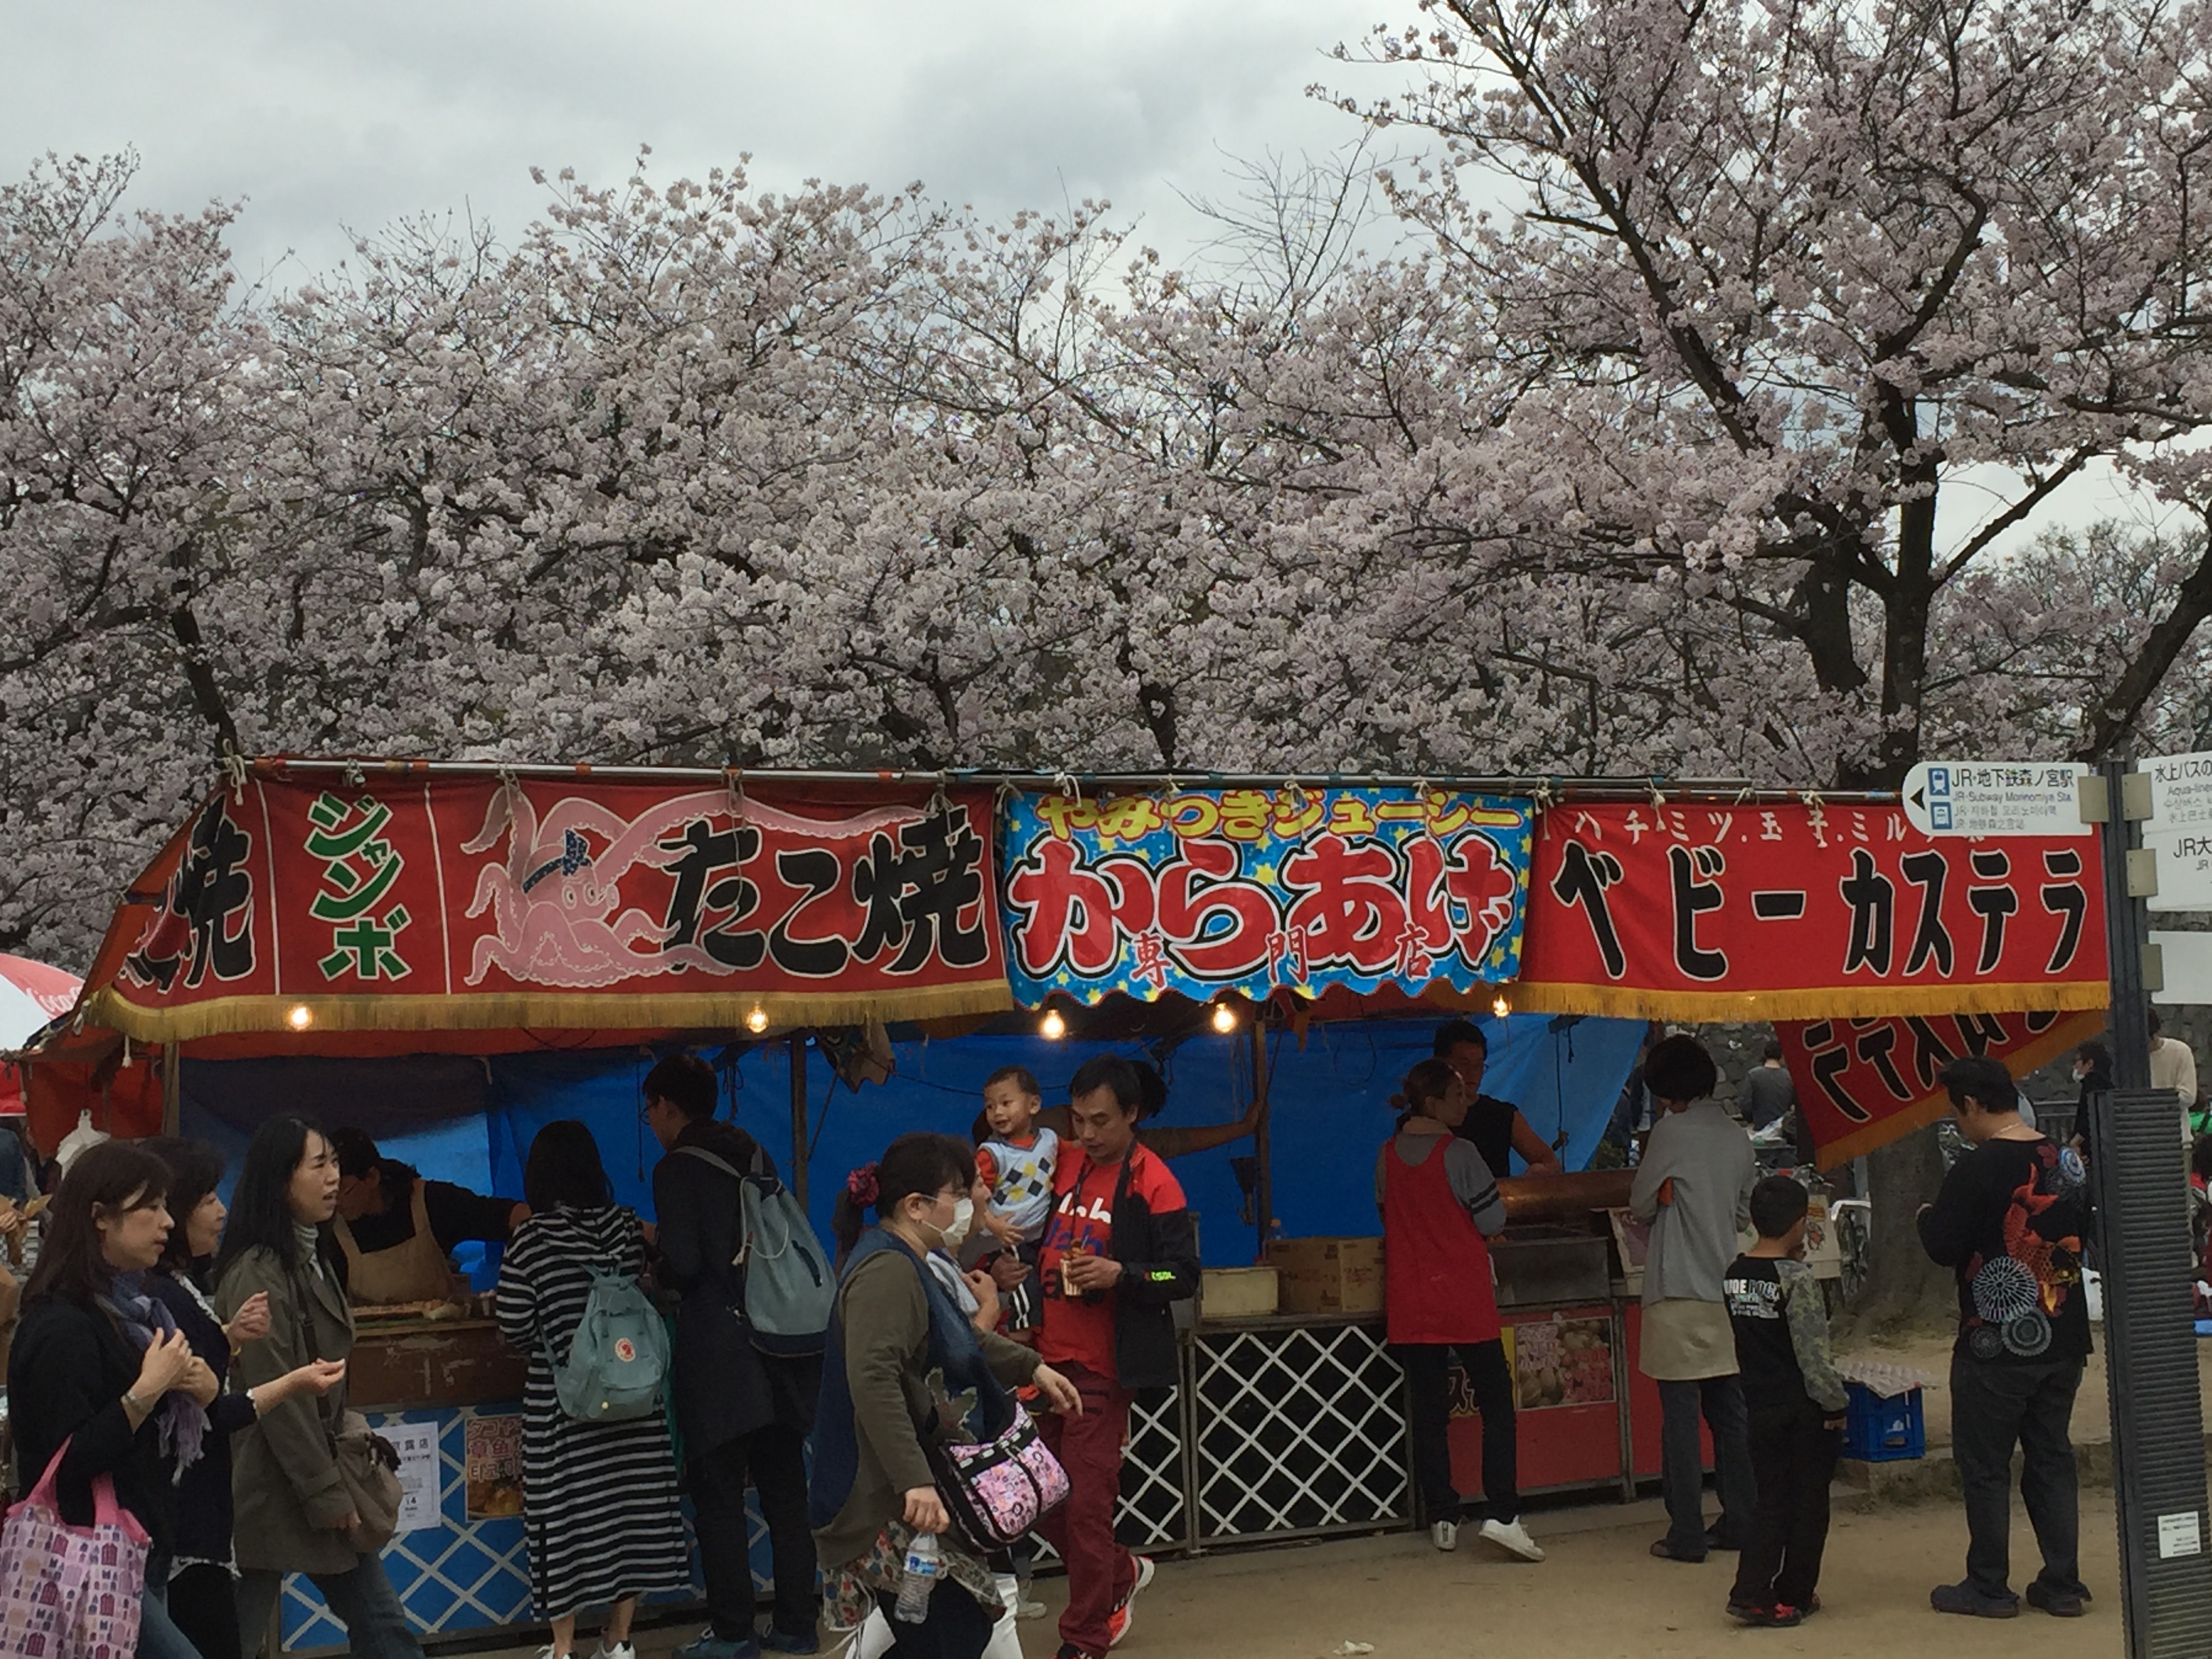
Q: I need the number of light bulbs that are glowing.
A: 5